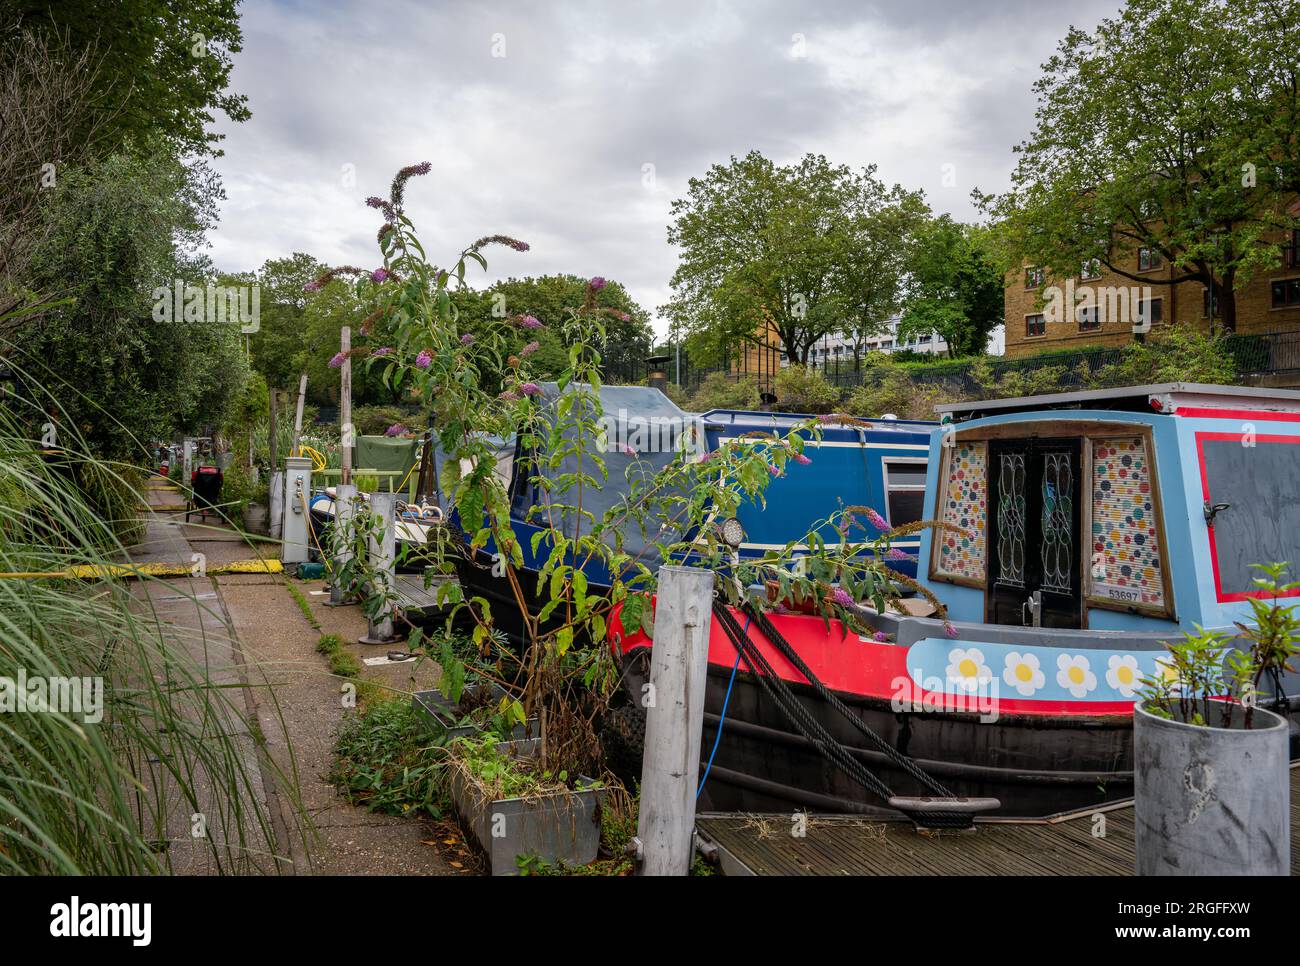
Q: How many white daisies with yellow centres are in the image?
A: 5